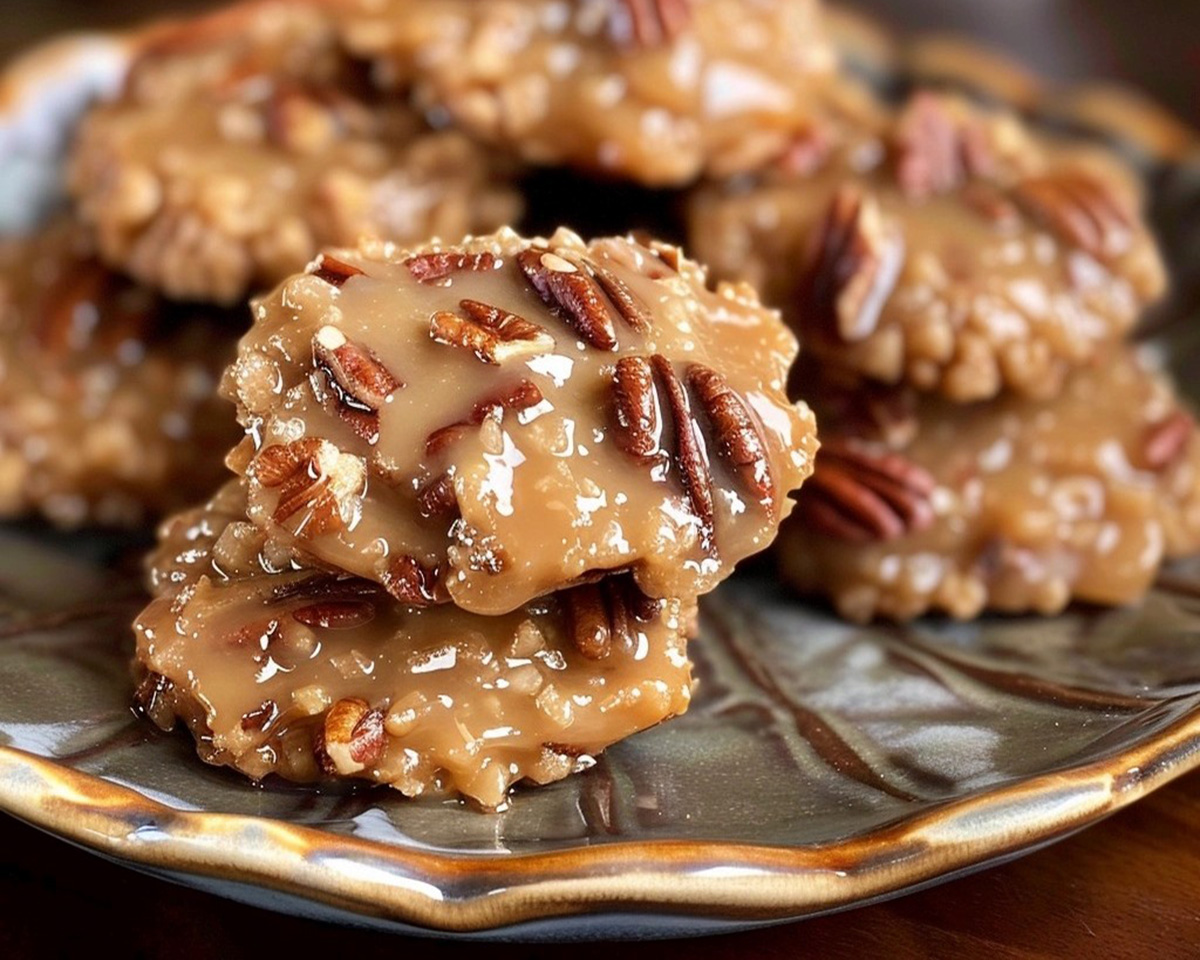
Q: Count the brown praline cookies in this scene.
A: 7